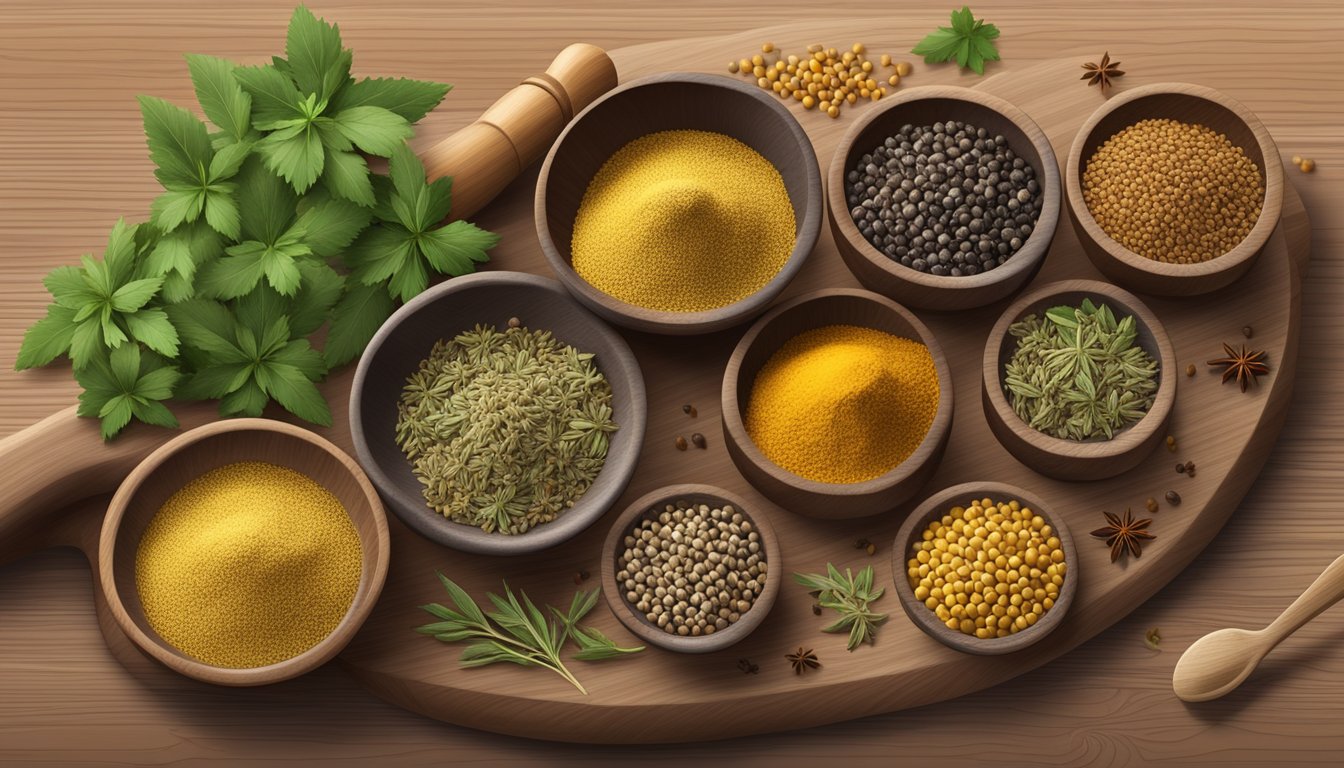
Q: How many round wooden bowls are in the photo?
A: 9